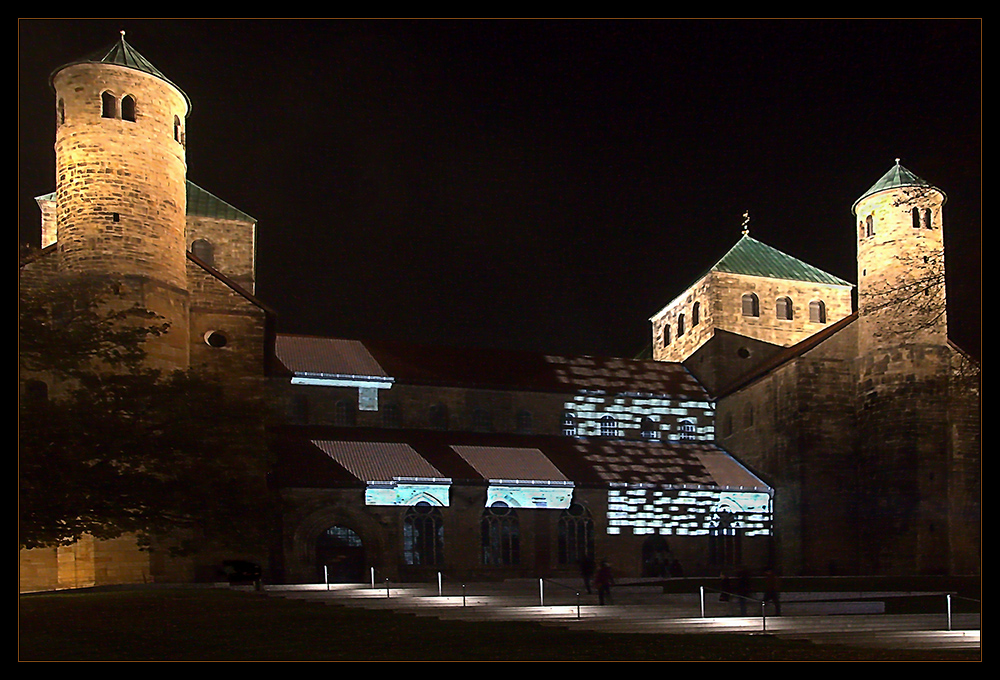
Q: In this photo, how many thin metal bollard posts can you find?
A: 10